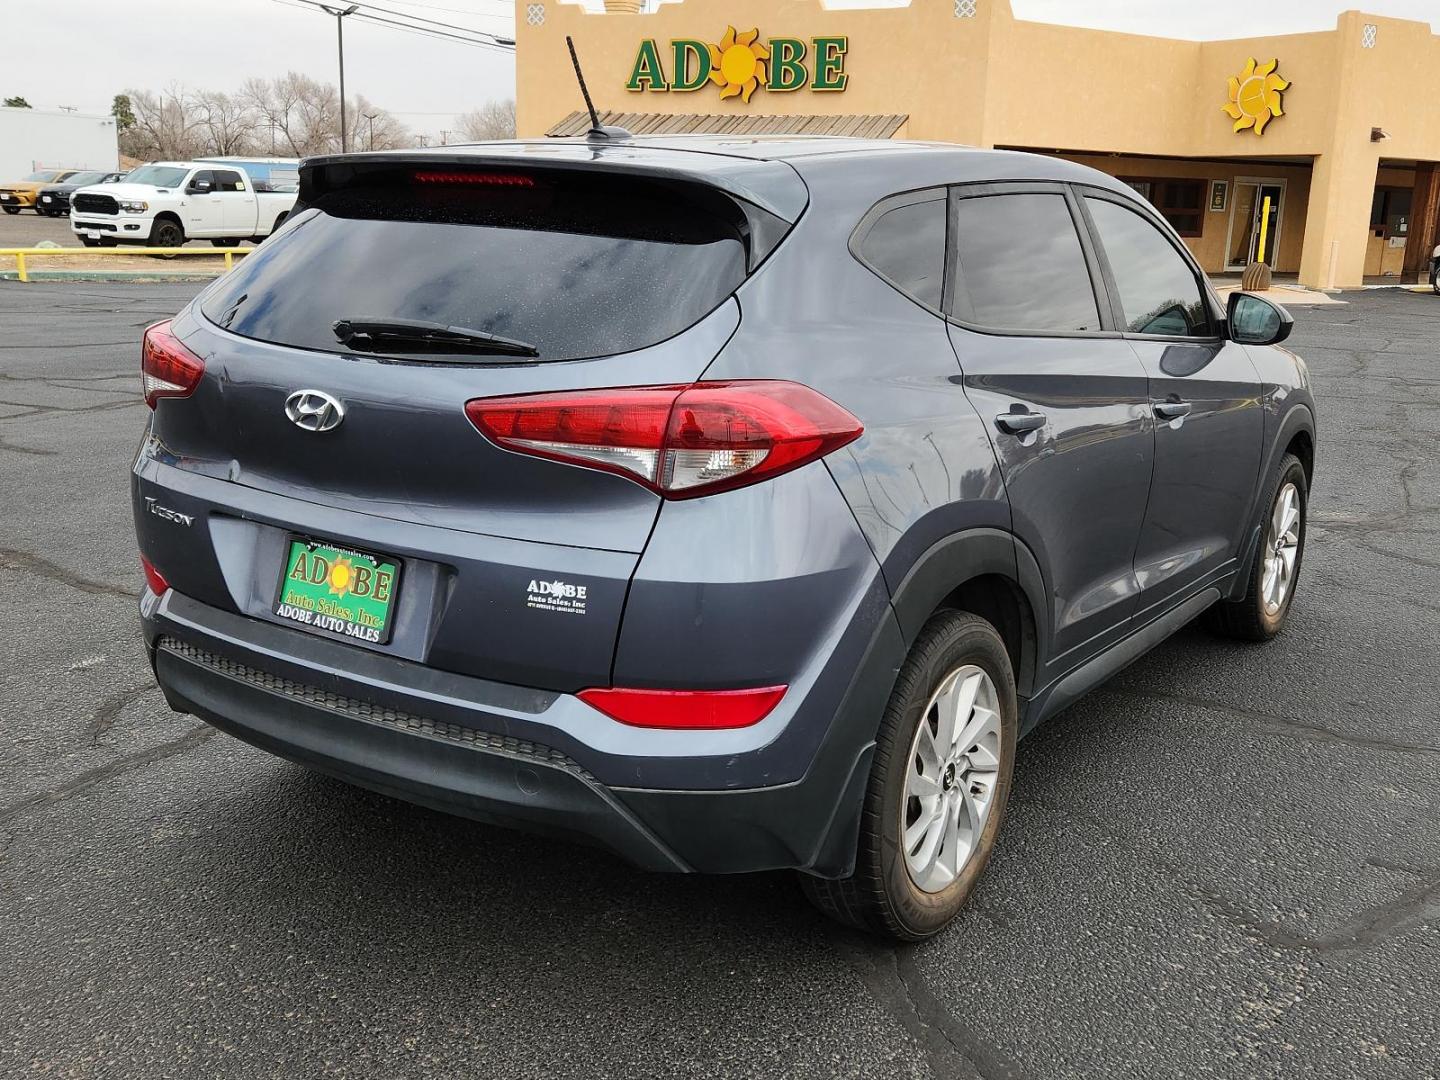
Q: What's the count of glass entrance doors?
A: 2